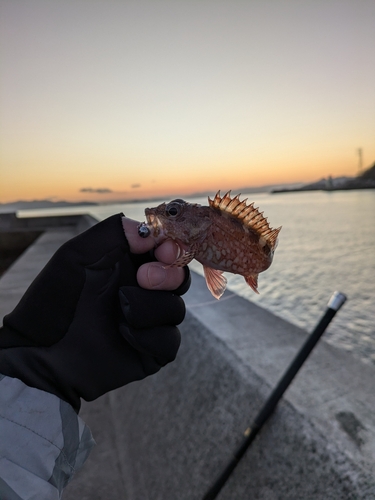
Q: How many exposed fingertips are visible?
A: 3